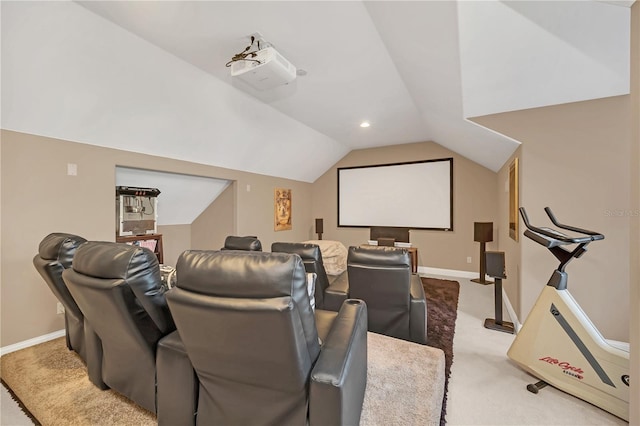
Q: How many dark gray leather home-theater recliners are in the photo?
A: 6